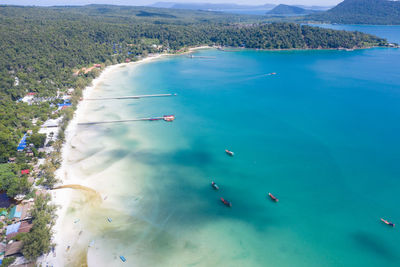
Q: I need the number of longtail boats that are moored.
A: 5